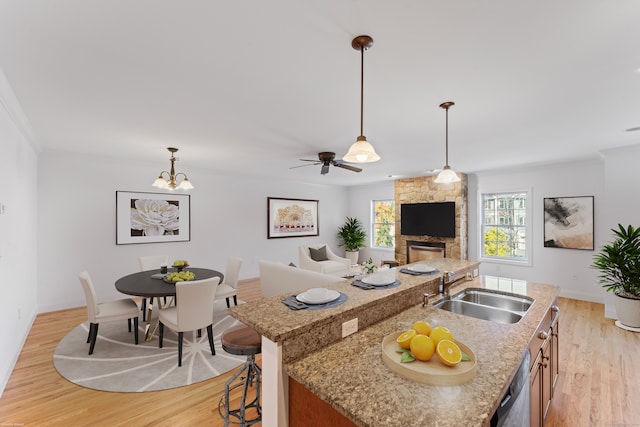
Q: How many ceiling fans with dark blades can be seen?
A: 1